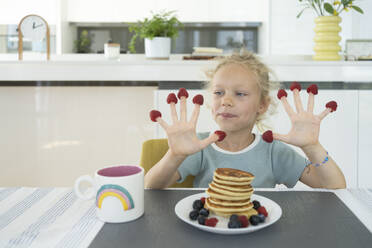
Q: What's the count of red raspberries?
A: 14